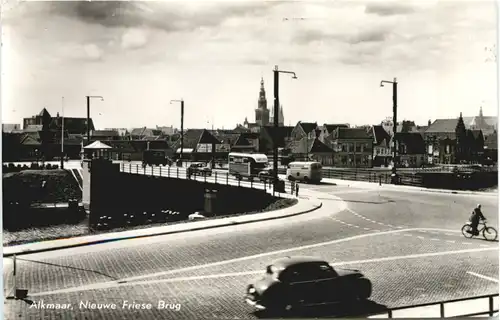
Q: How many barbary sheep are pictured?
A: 0